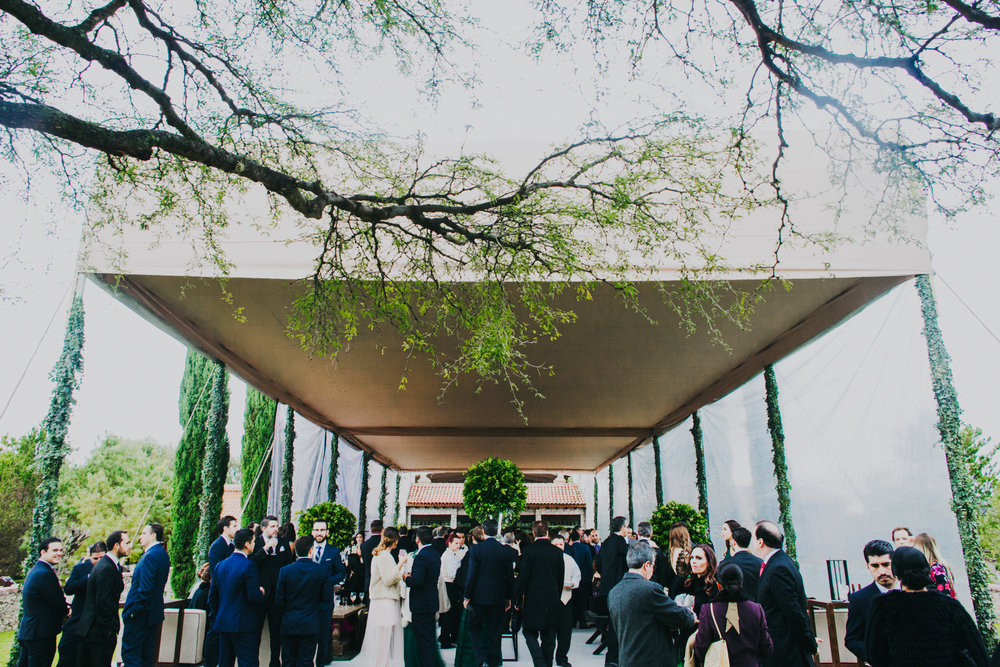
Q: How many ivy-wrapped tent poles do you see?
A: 14